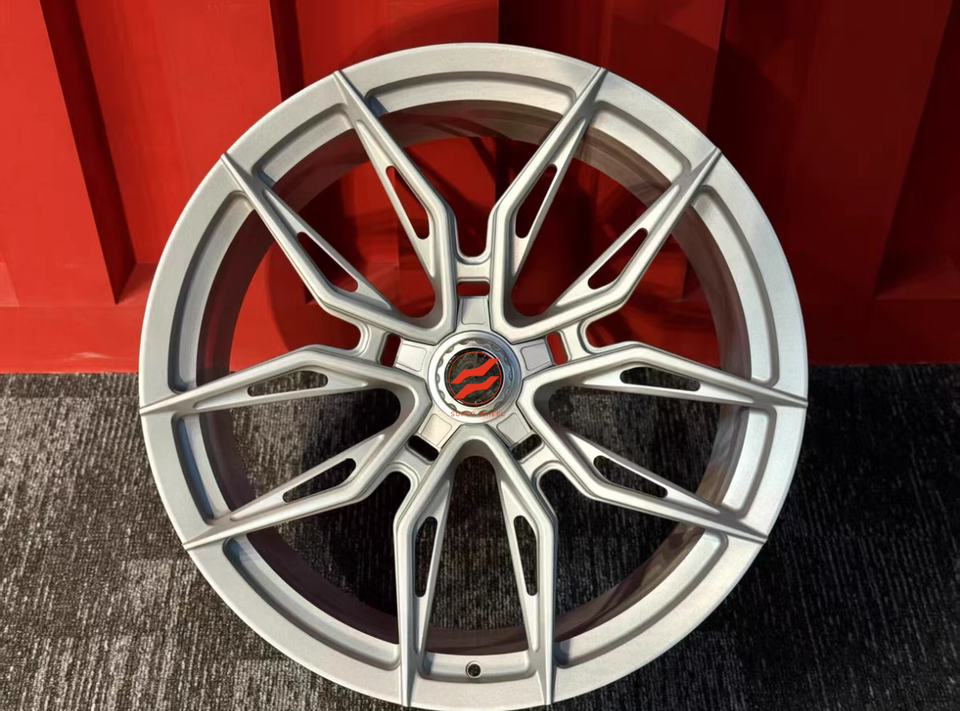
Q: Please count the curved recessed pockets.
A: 10